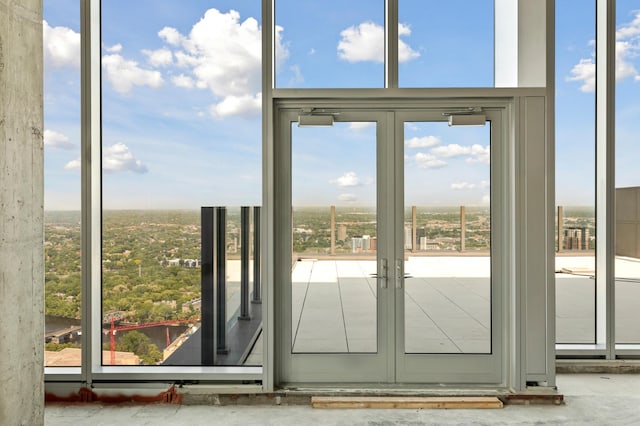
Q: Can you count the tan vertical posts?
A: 4